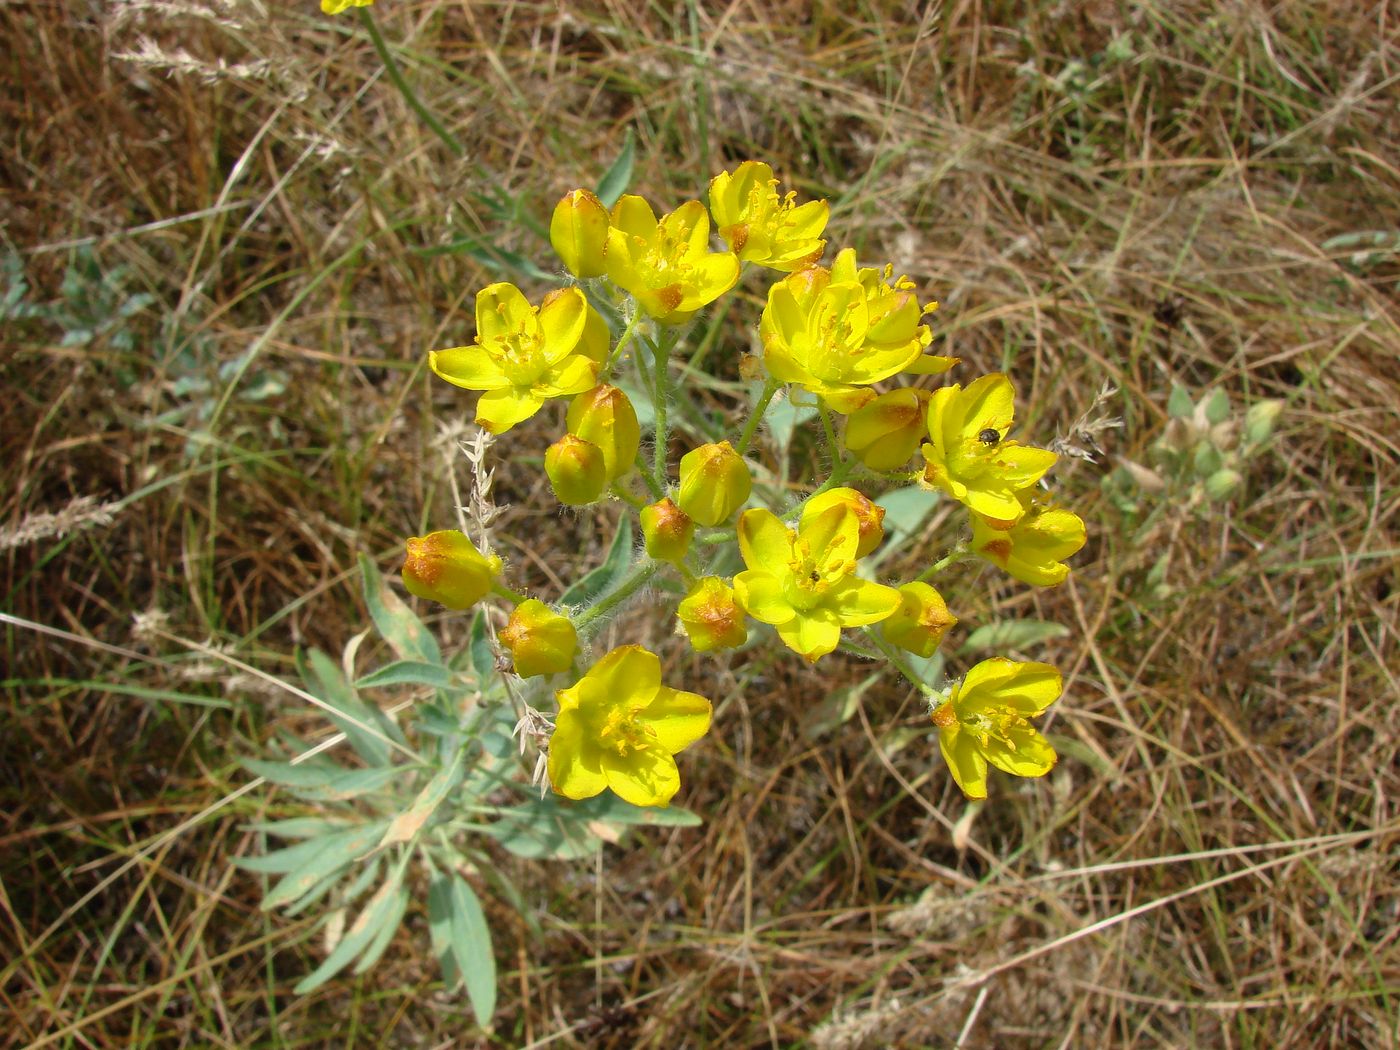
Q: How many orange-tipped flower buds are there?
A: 11